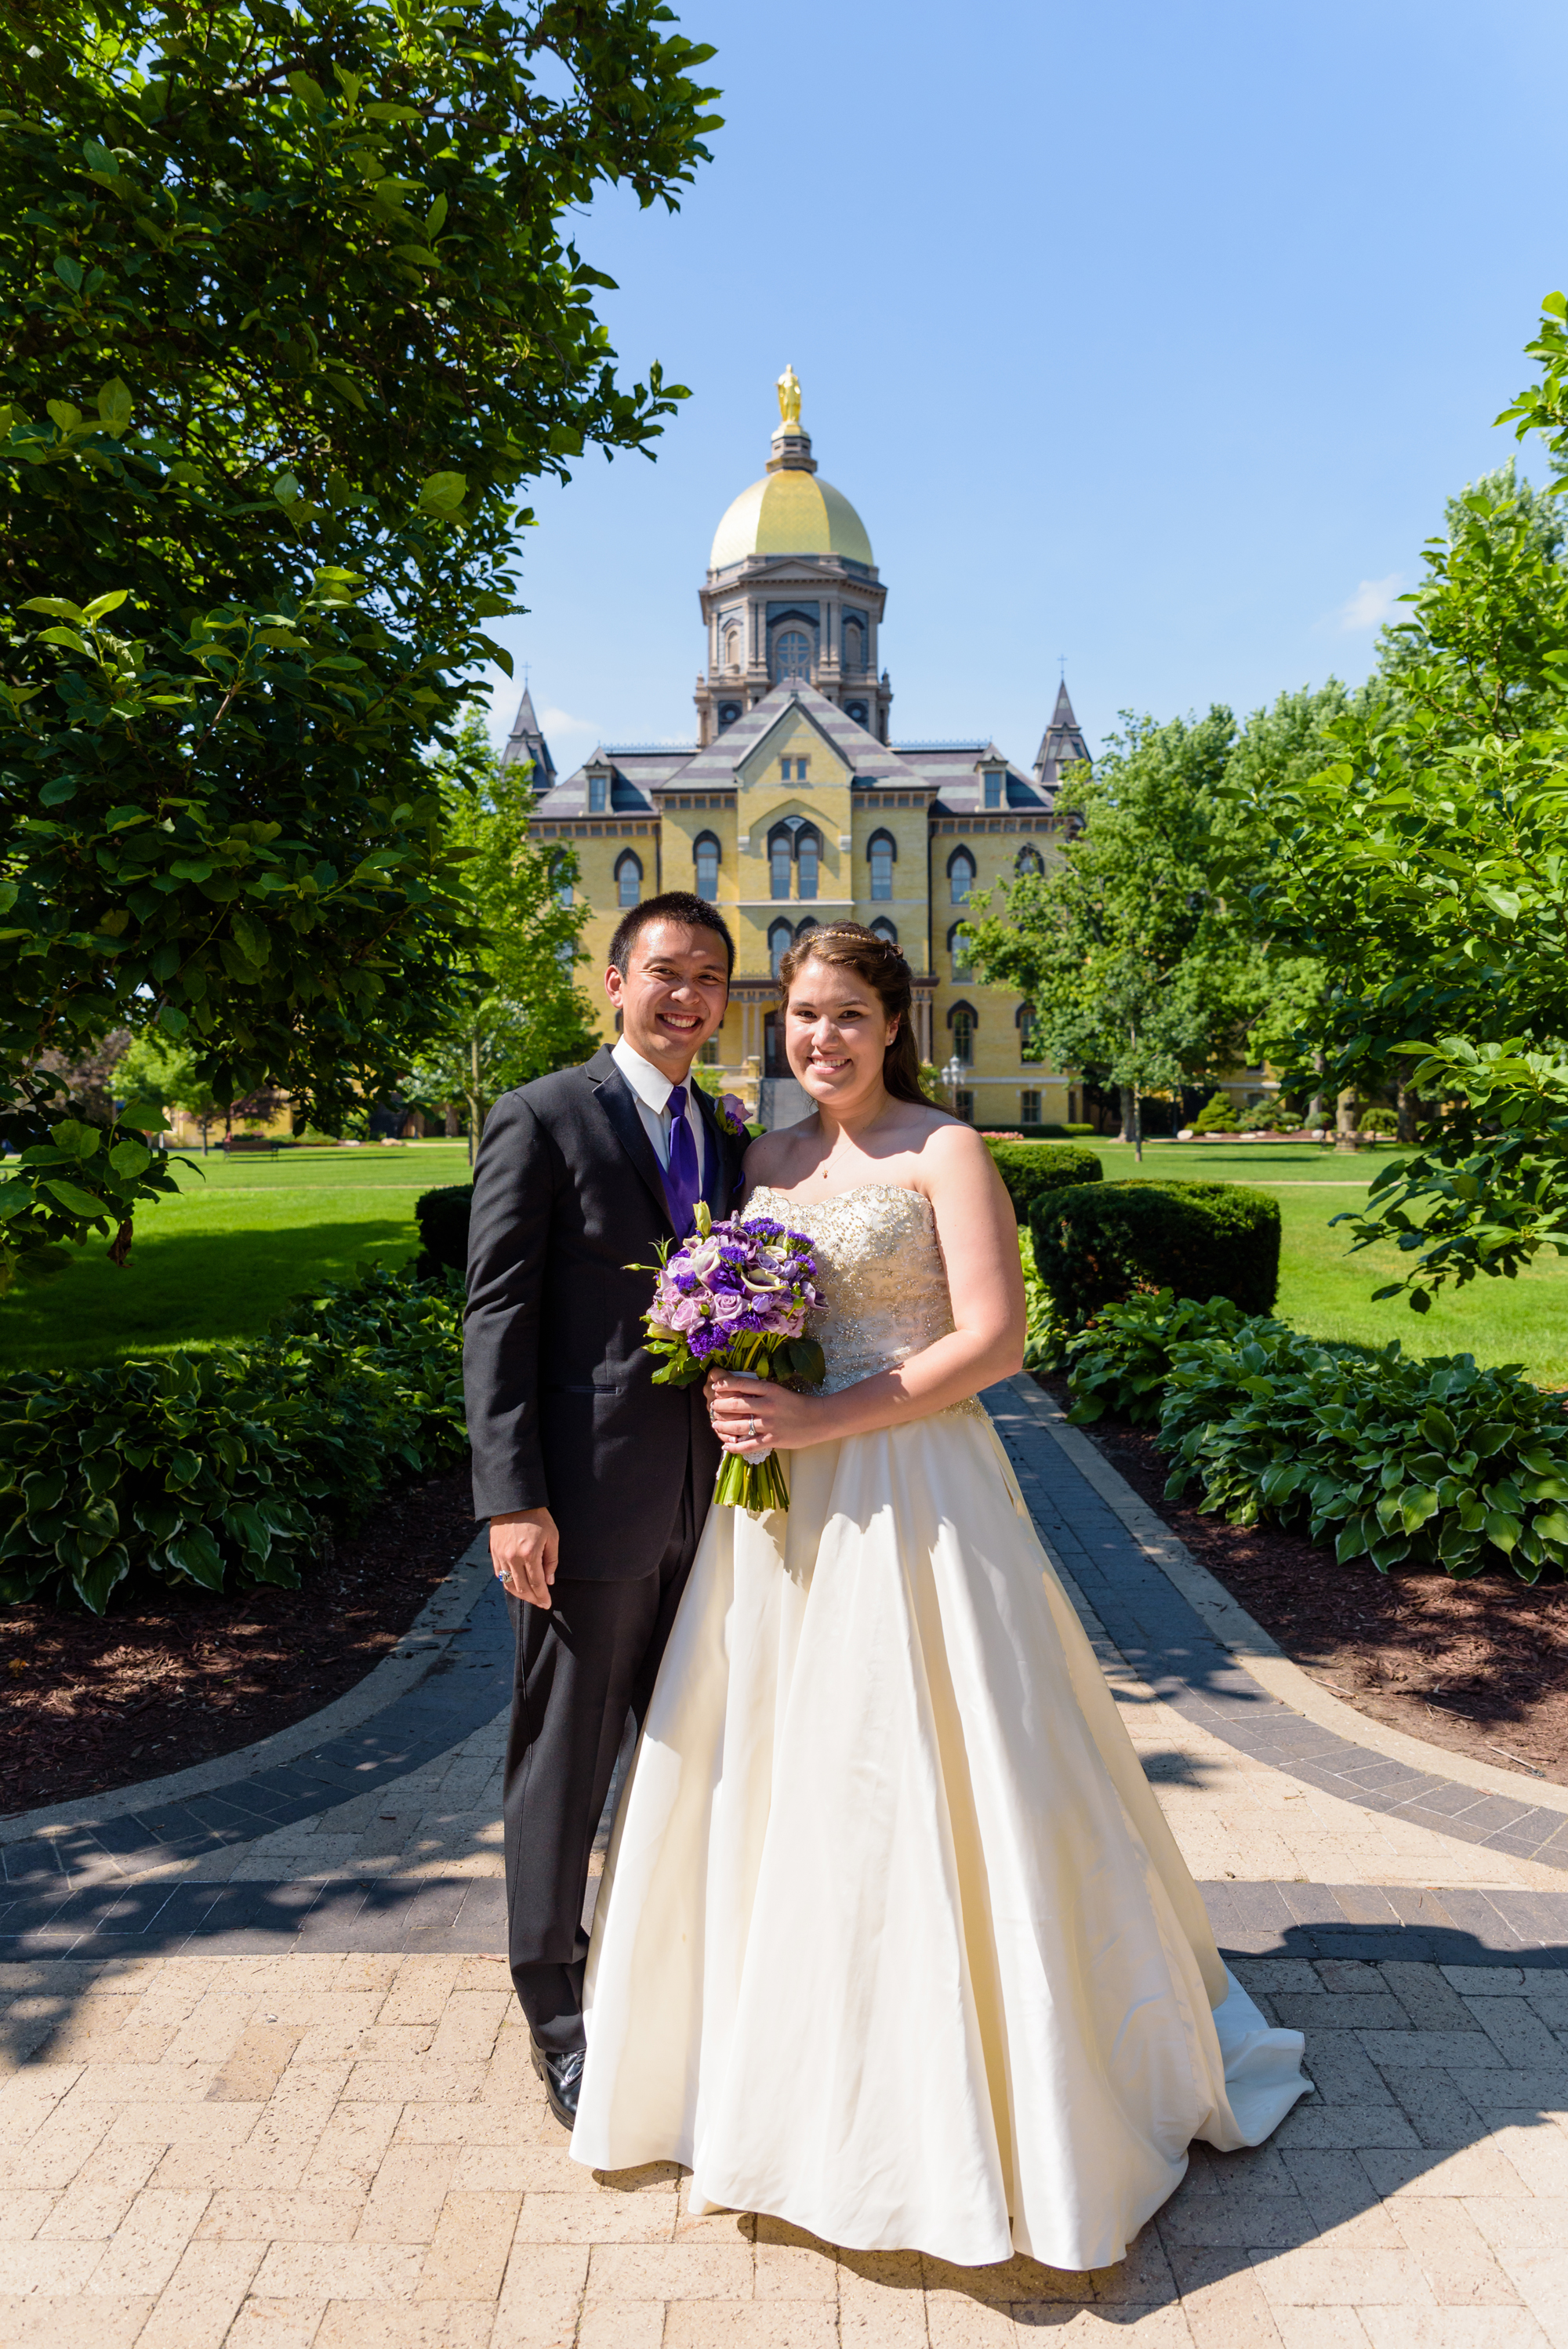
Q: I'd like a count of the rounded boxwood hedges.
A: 3